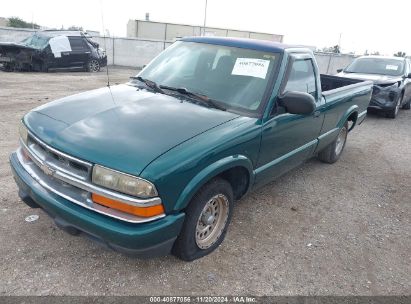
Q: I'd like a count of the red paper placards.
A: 0